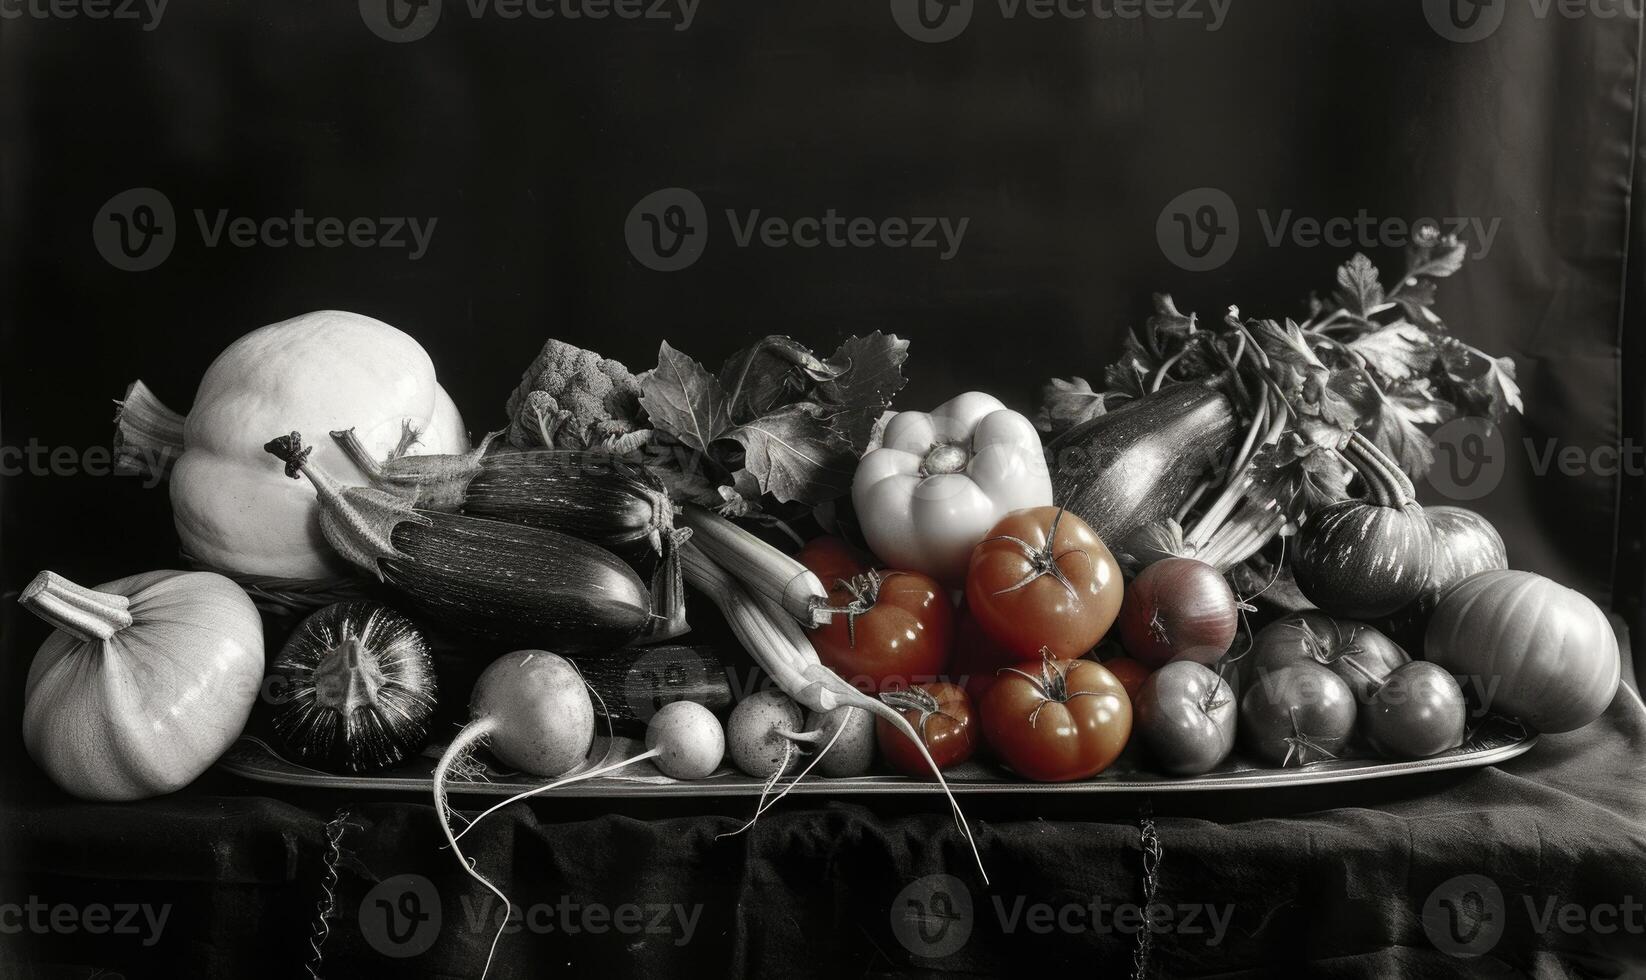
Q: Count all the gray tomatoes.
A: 4